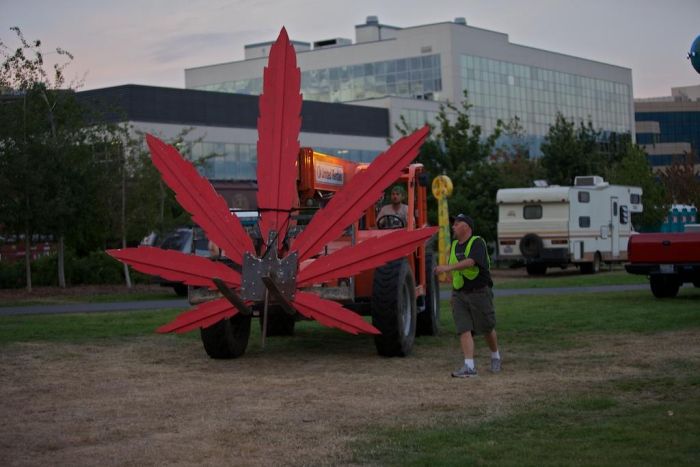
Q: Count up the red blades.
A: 7